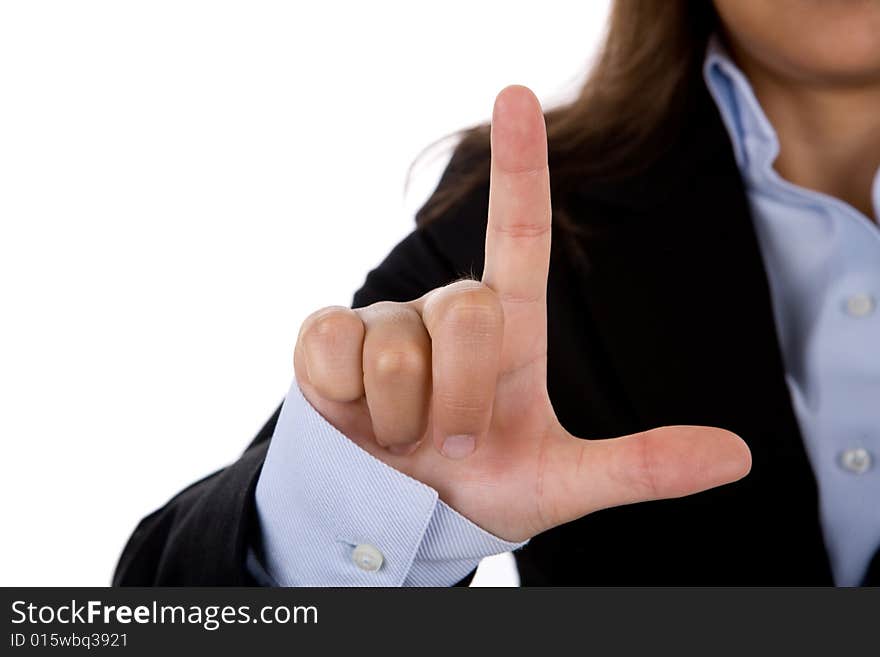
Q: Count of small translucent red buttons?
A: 0